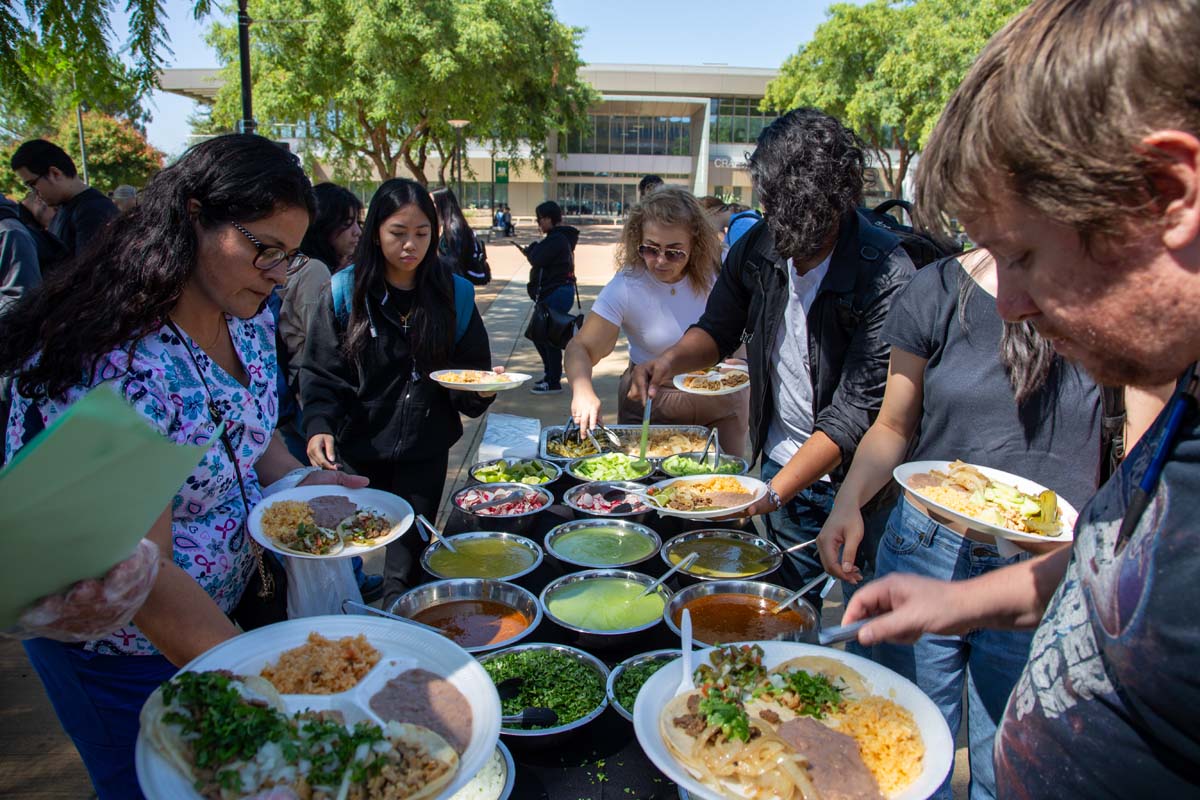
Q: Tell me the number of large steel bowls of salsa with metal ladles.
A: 5